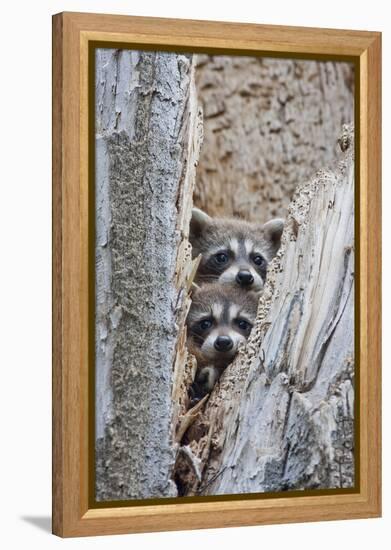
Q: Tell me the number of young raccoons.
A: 2